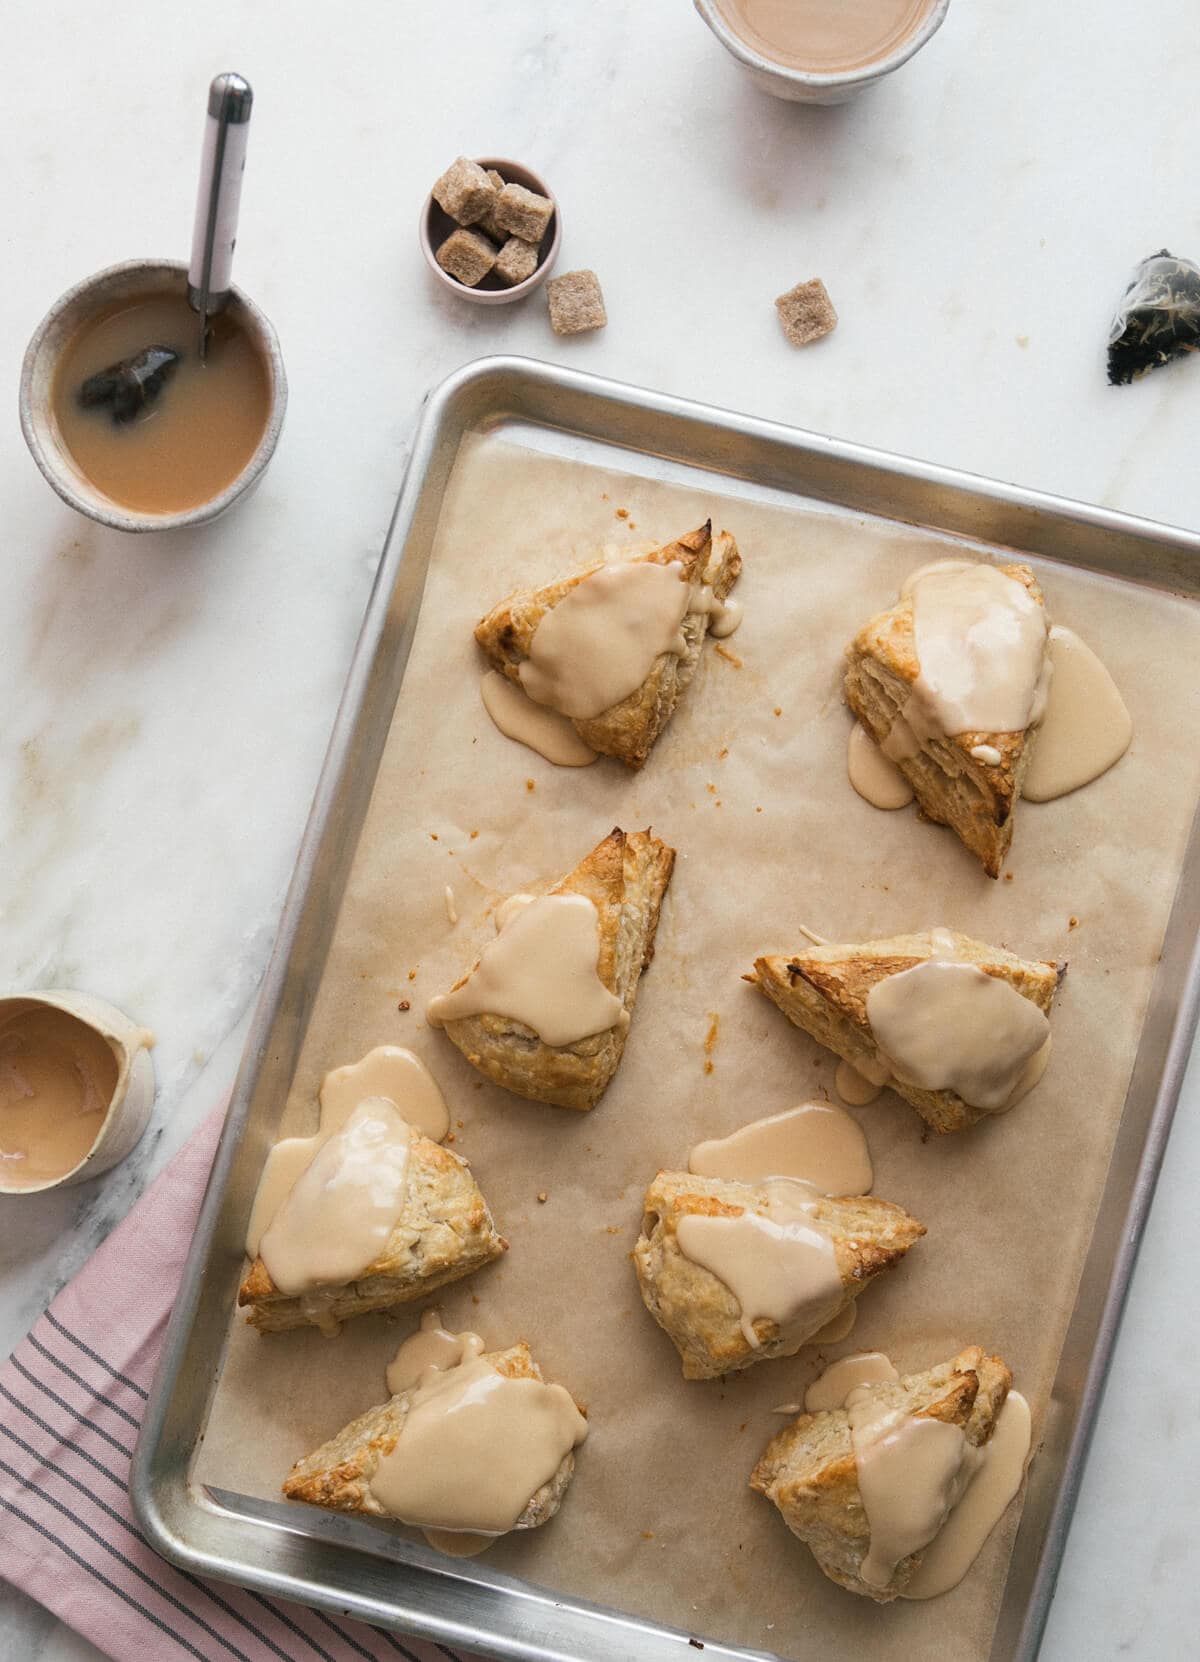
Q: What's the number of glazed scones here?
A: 8